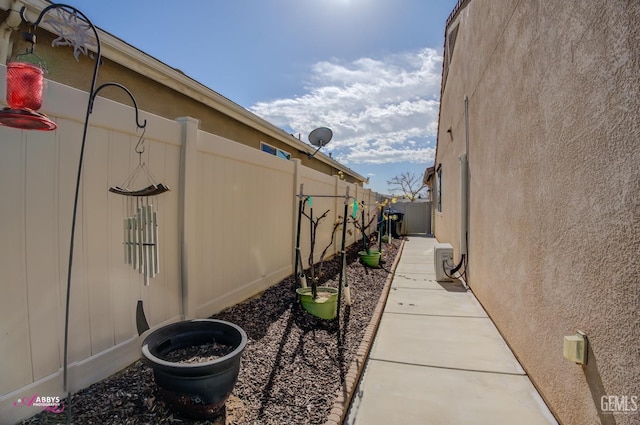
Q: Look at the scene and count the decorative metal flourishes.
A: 1